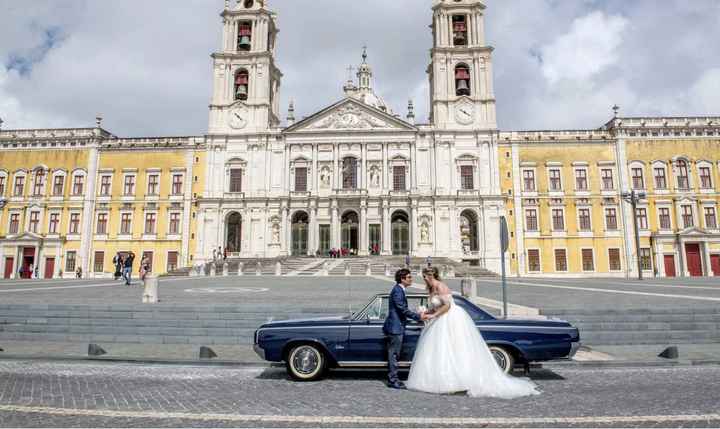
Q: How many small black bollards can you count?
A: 3